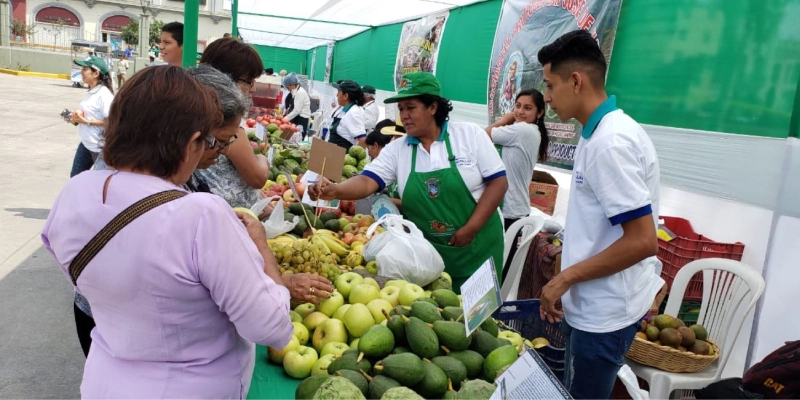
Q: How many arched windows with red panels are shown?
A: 2